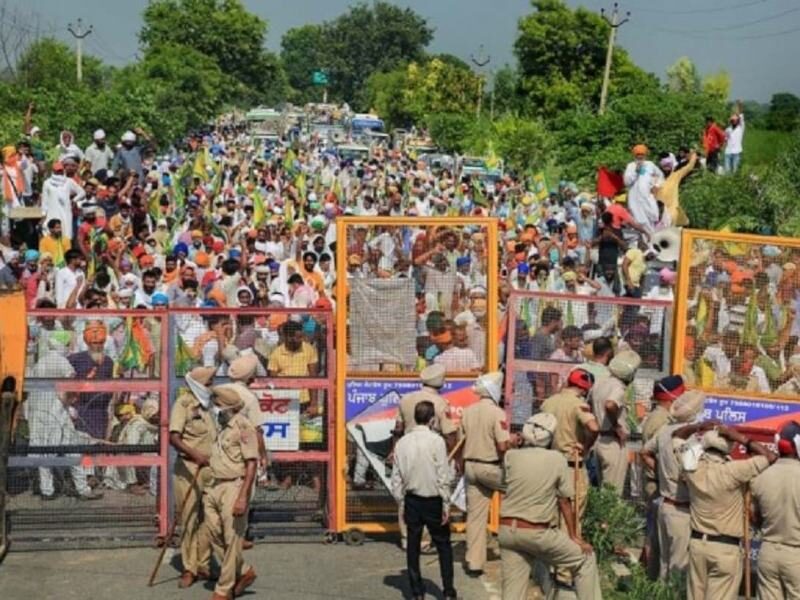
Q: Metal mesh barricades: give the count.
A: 5